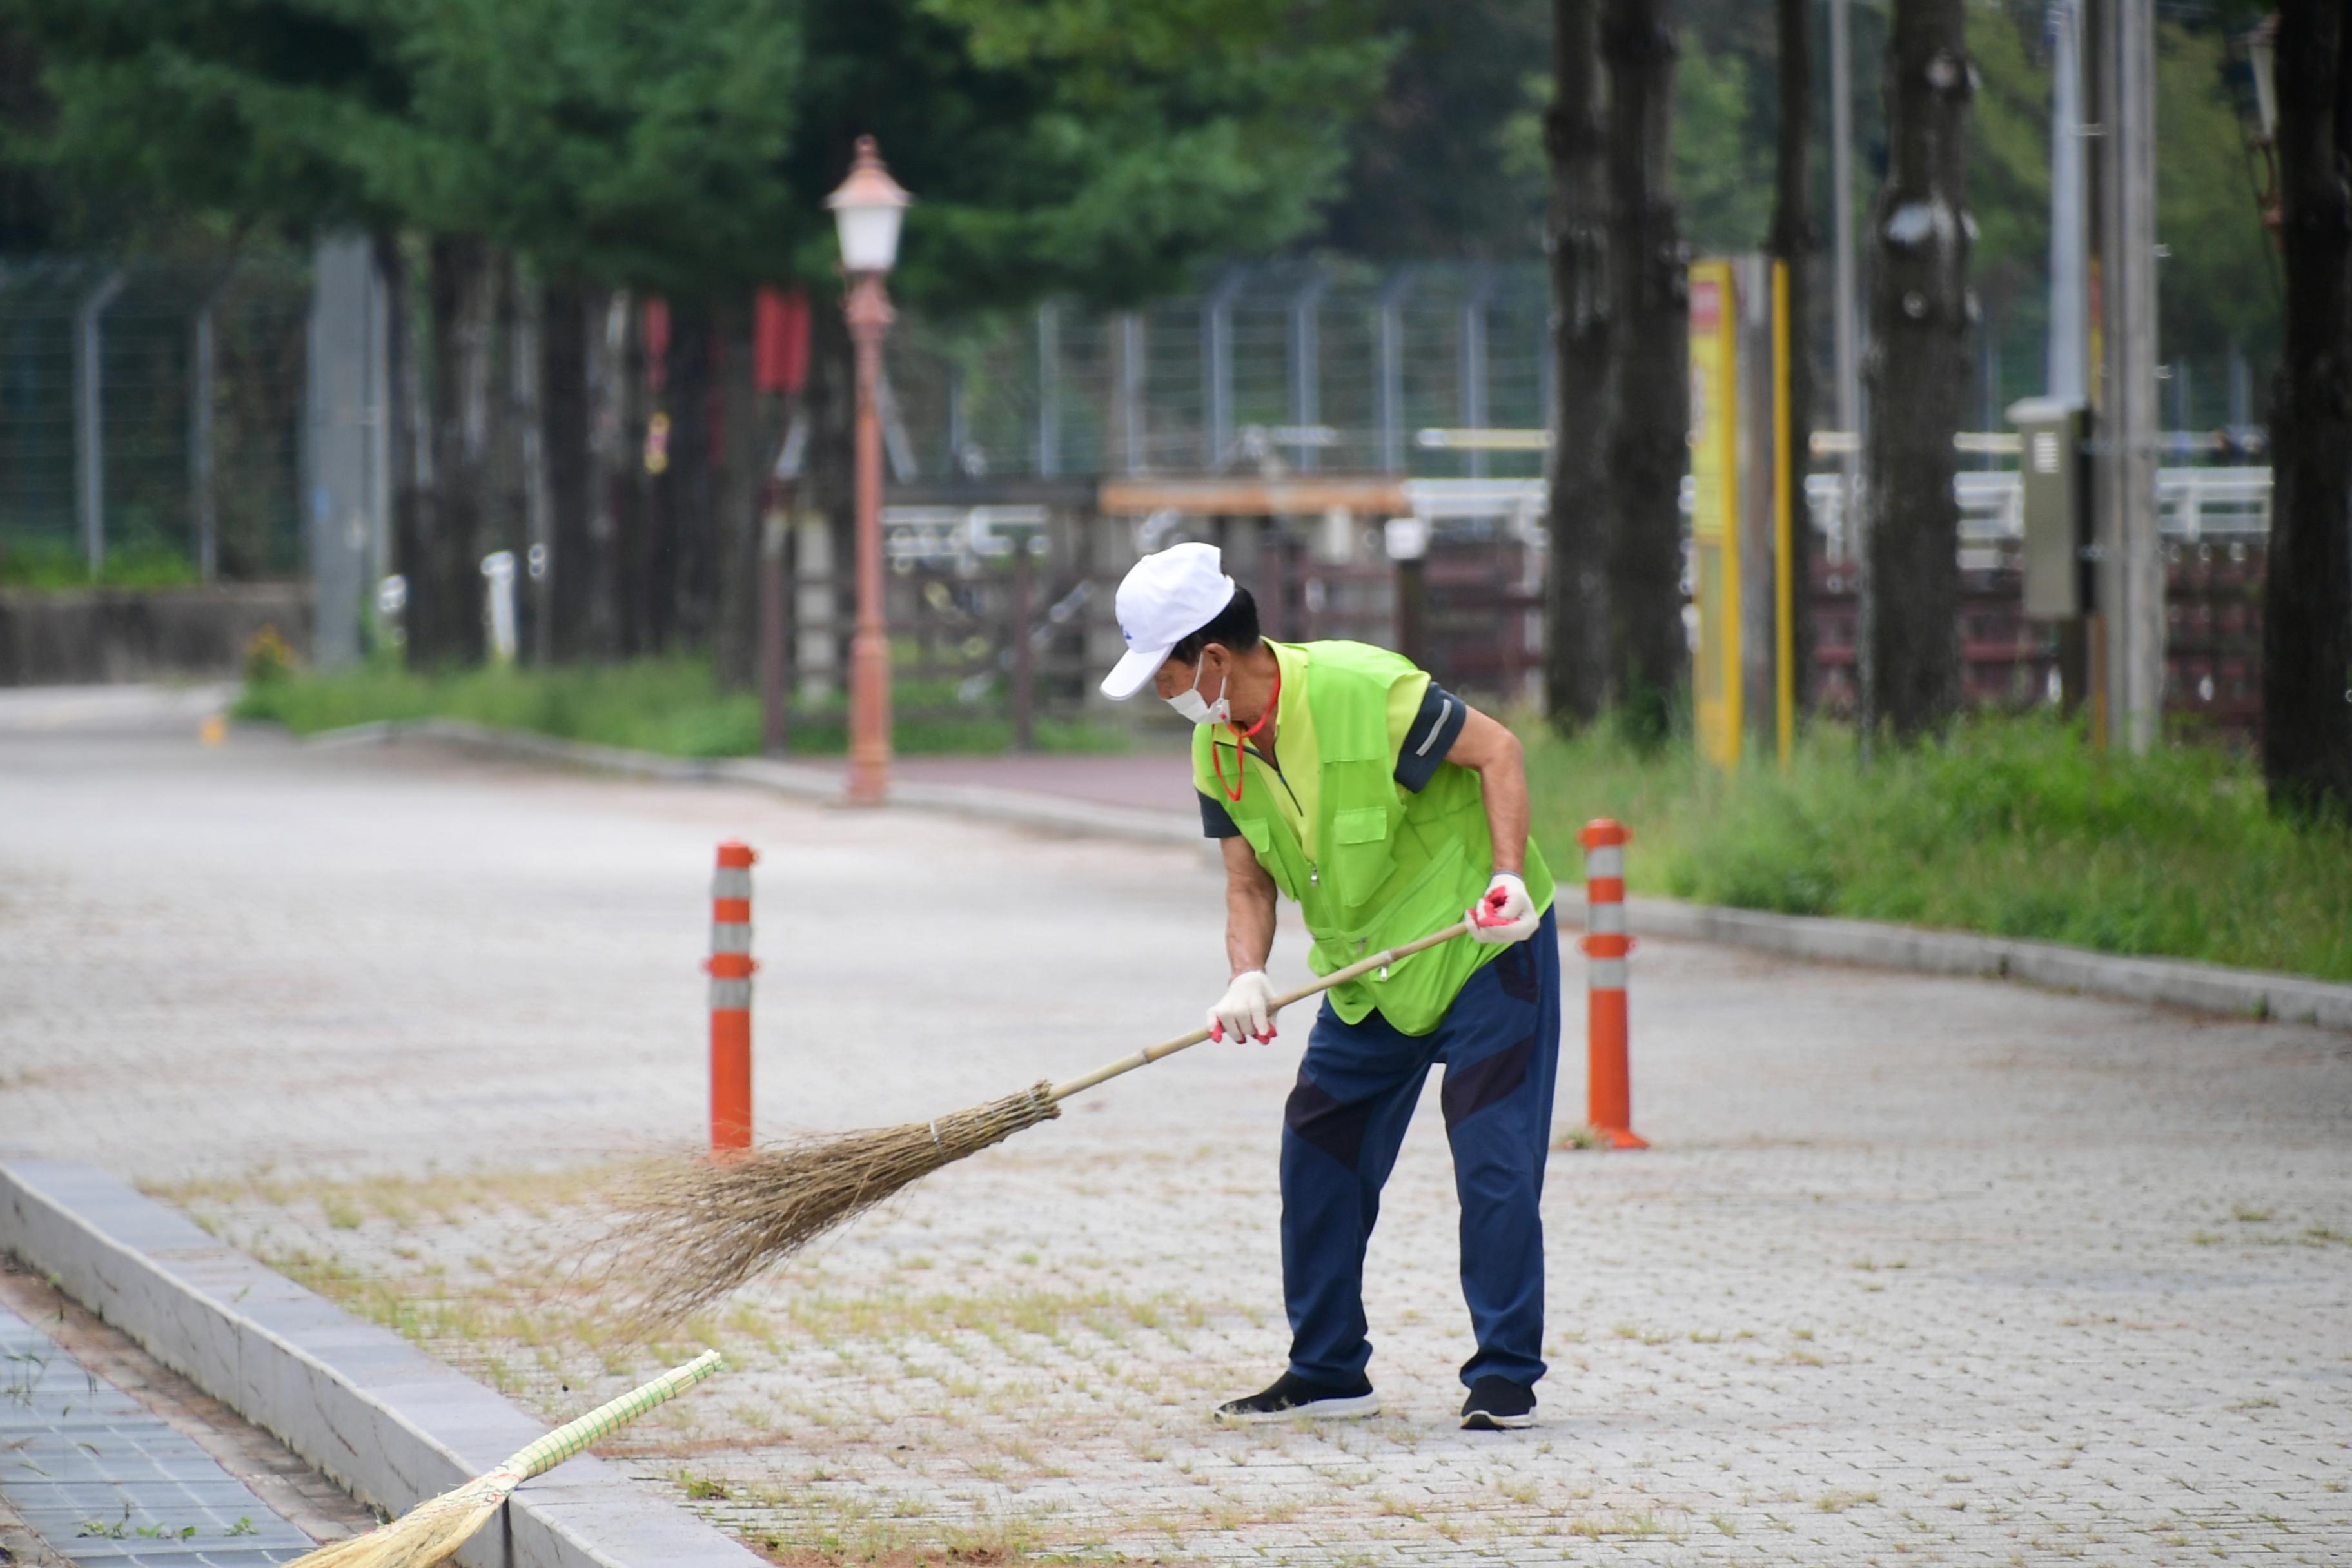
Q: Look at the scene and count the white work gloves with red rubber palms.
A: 2